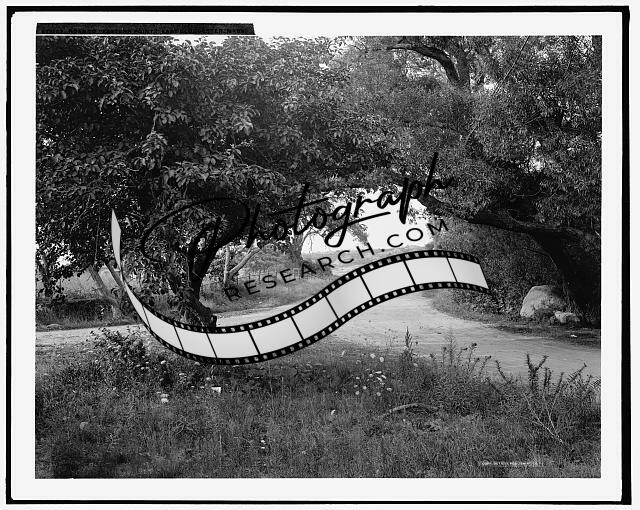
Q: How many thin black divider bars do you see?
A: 9